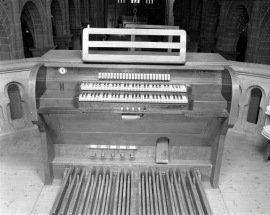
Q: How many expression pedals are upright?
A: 1